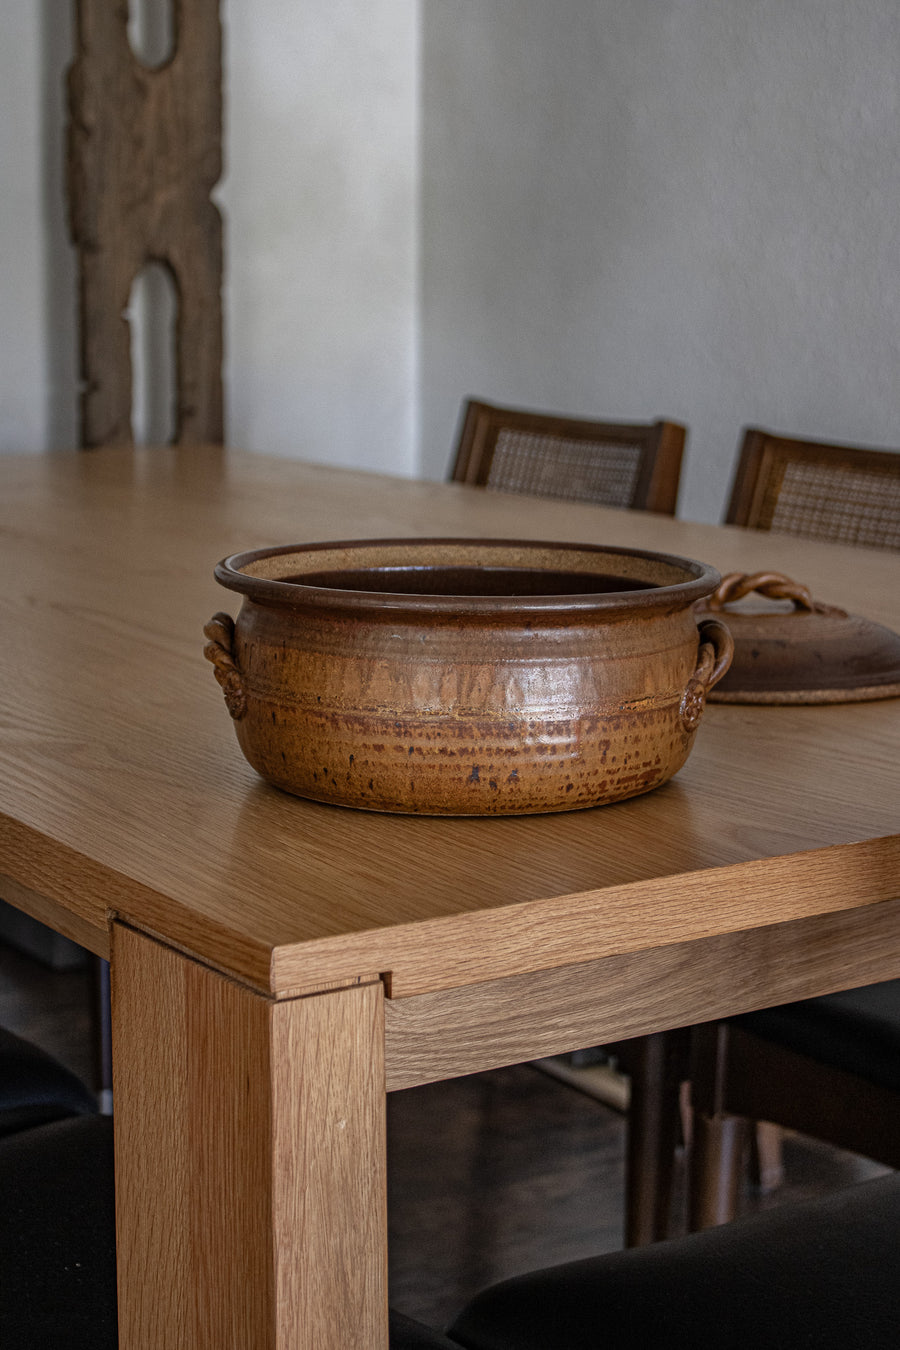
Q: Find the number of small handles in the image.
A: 3